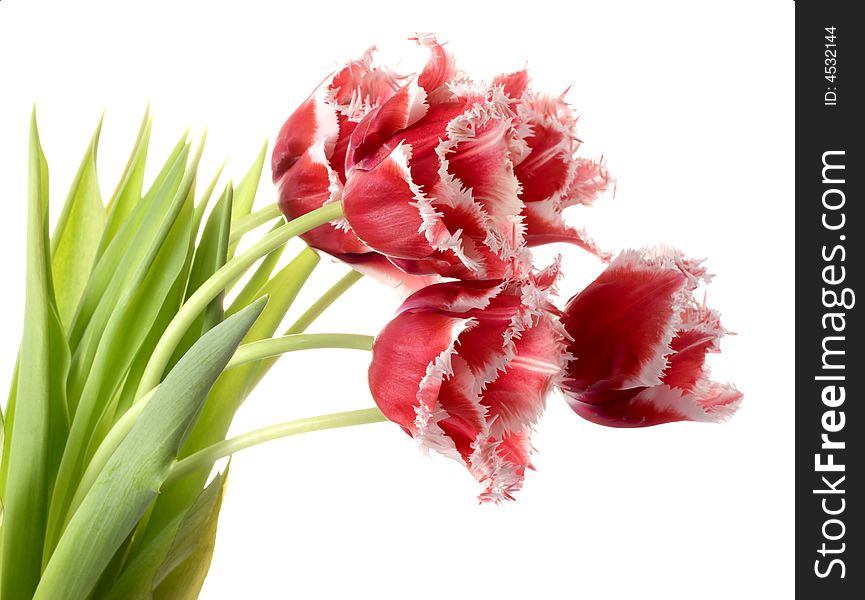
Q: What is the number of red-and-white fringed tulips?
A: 5